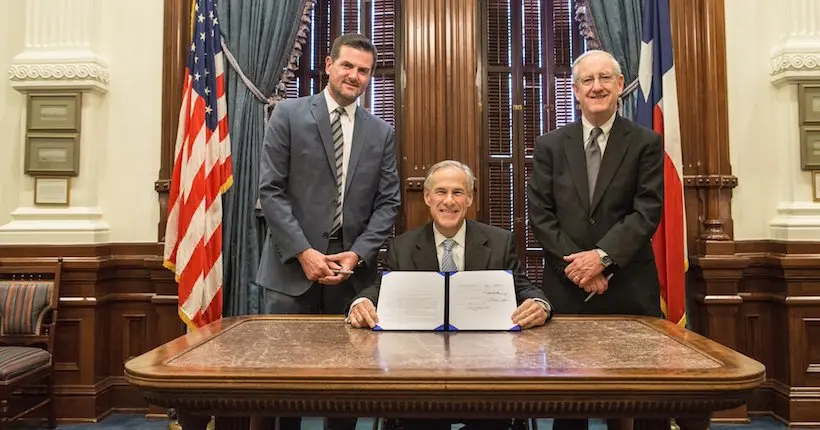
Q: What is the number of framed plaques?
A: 6